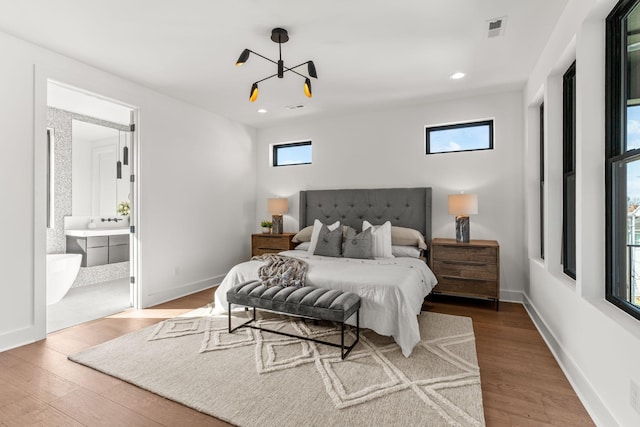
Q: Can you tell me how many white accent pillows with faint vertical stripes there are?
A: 2